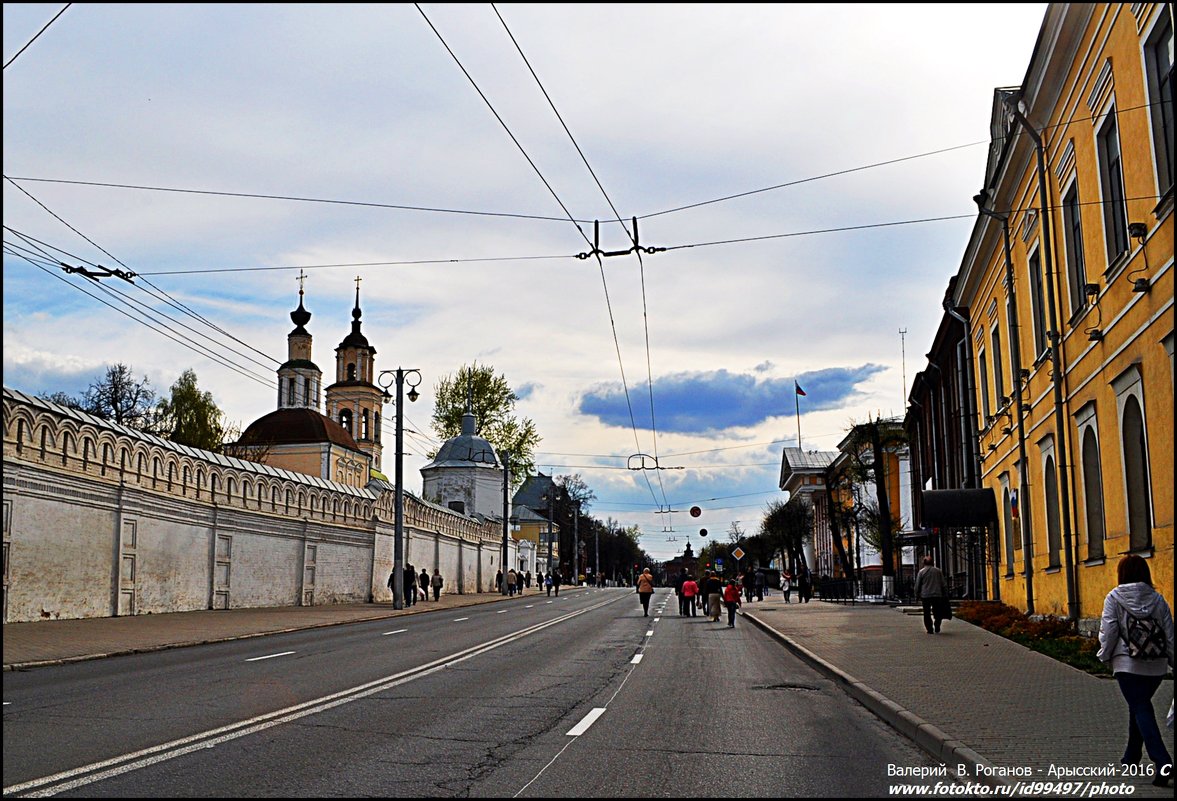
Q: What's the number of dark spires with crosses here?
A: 2